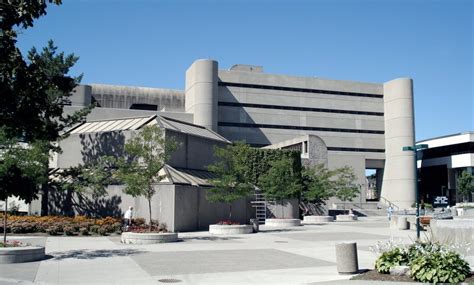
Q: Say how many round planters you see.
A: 6